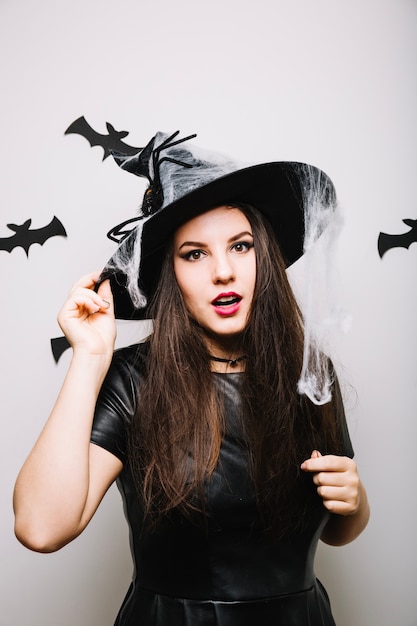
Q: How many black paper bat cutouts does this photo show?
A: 4